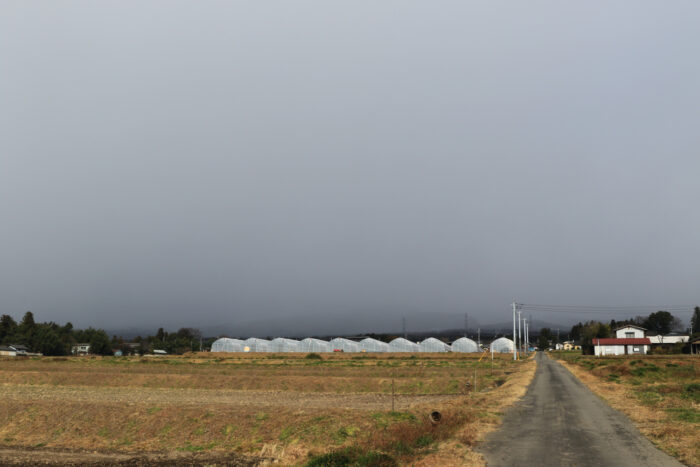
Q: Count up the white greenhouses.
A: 10